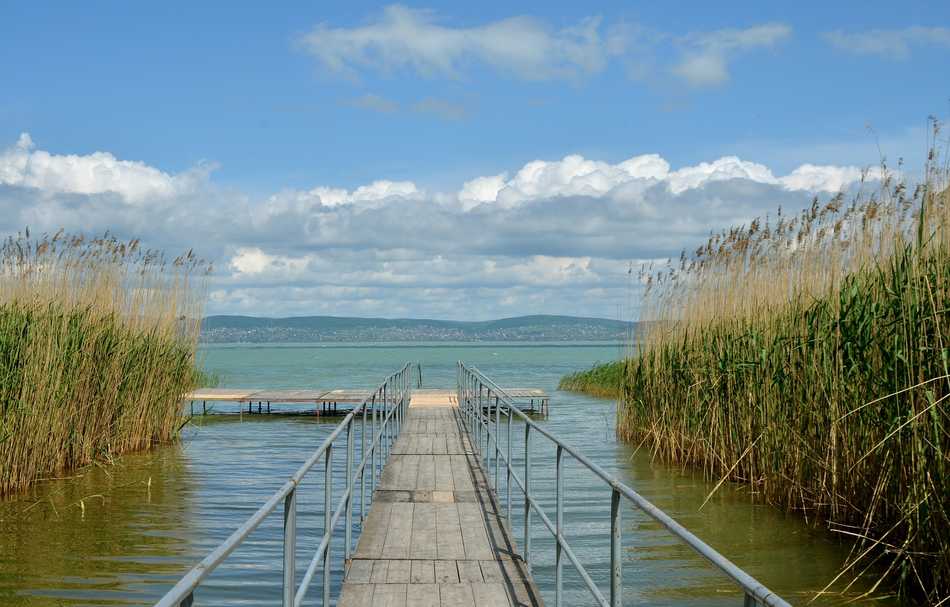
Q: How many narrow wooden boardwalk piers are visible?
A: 1